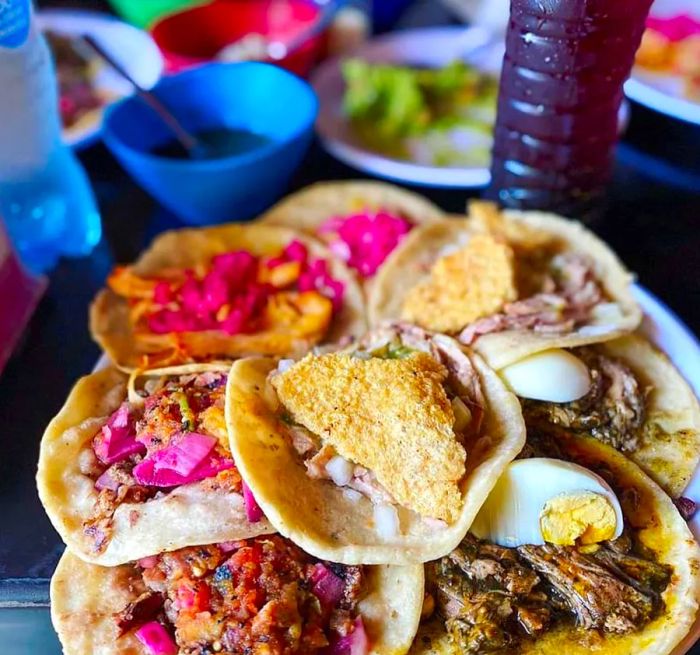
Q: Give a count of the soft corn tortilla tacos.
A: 8